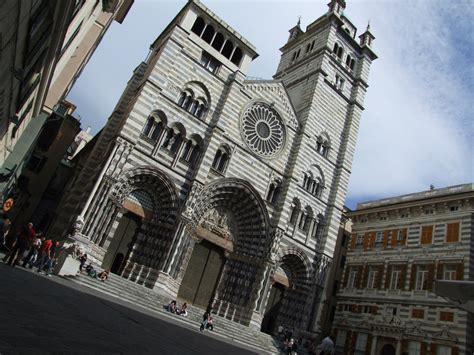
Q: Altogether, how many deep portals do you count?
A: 3